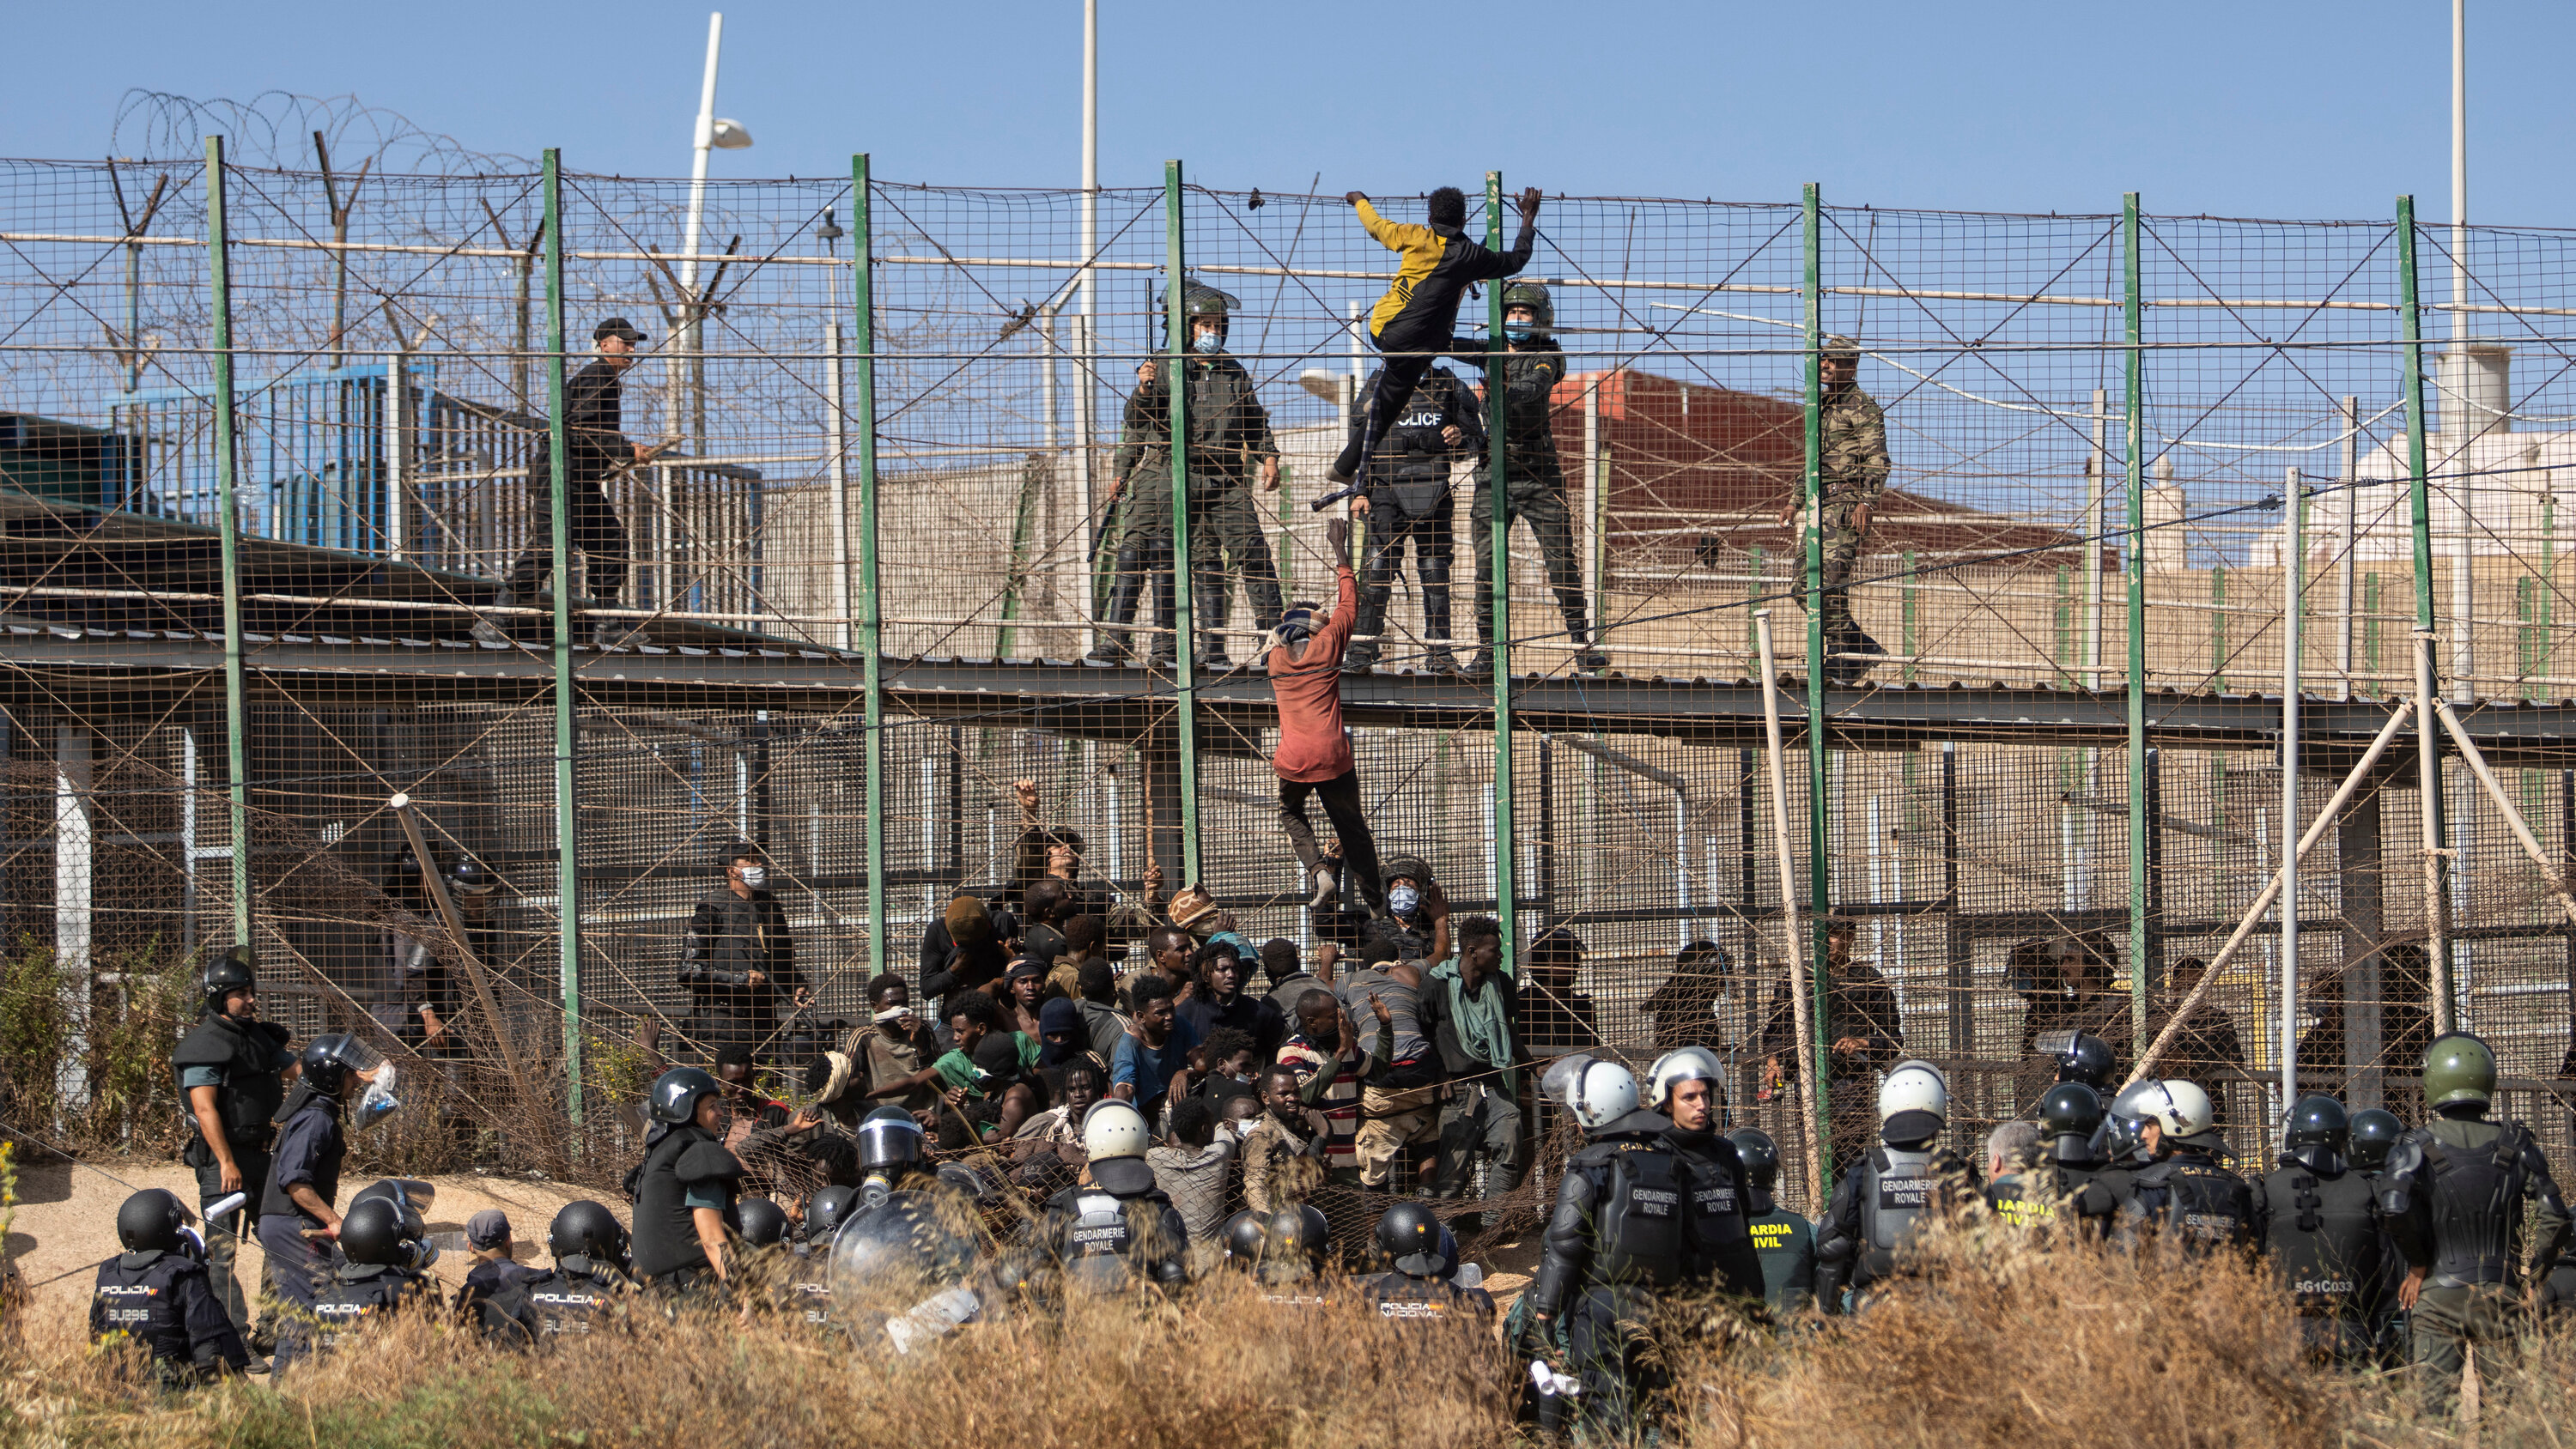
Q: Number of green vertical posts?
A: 8